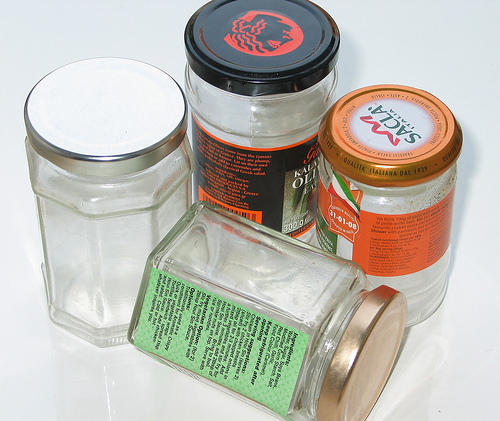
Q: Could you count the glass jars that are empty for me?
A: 4